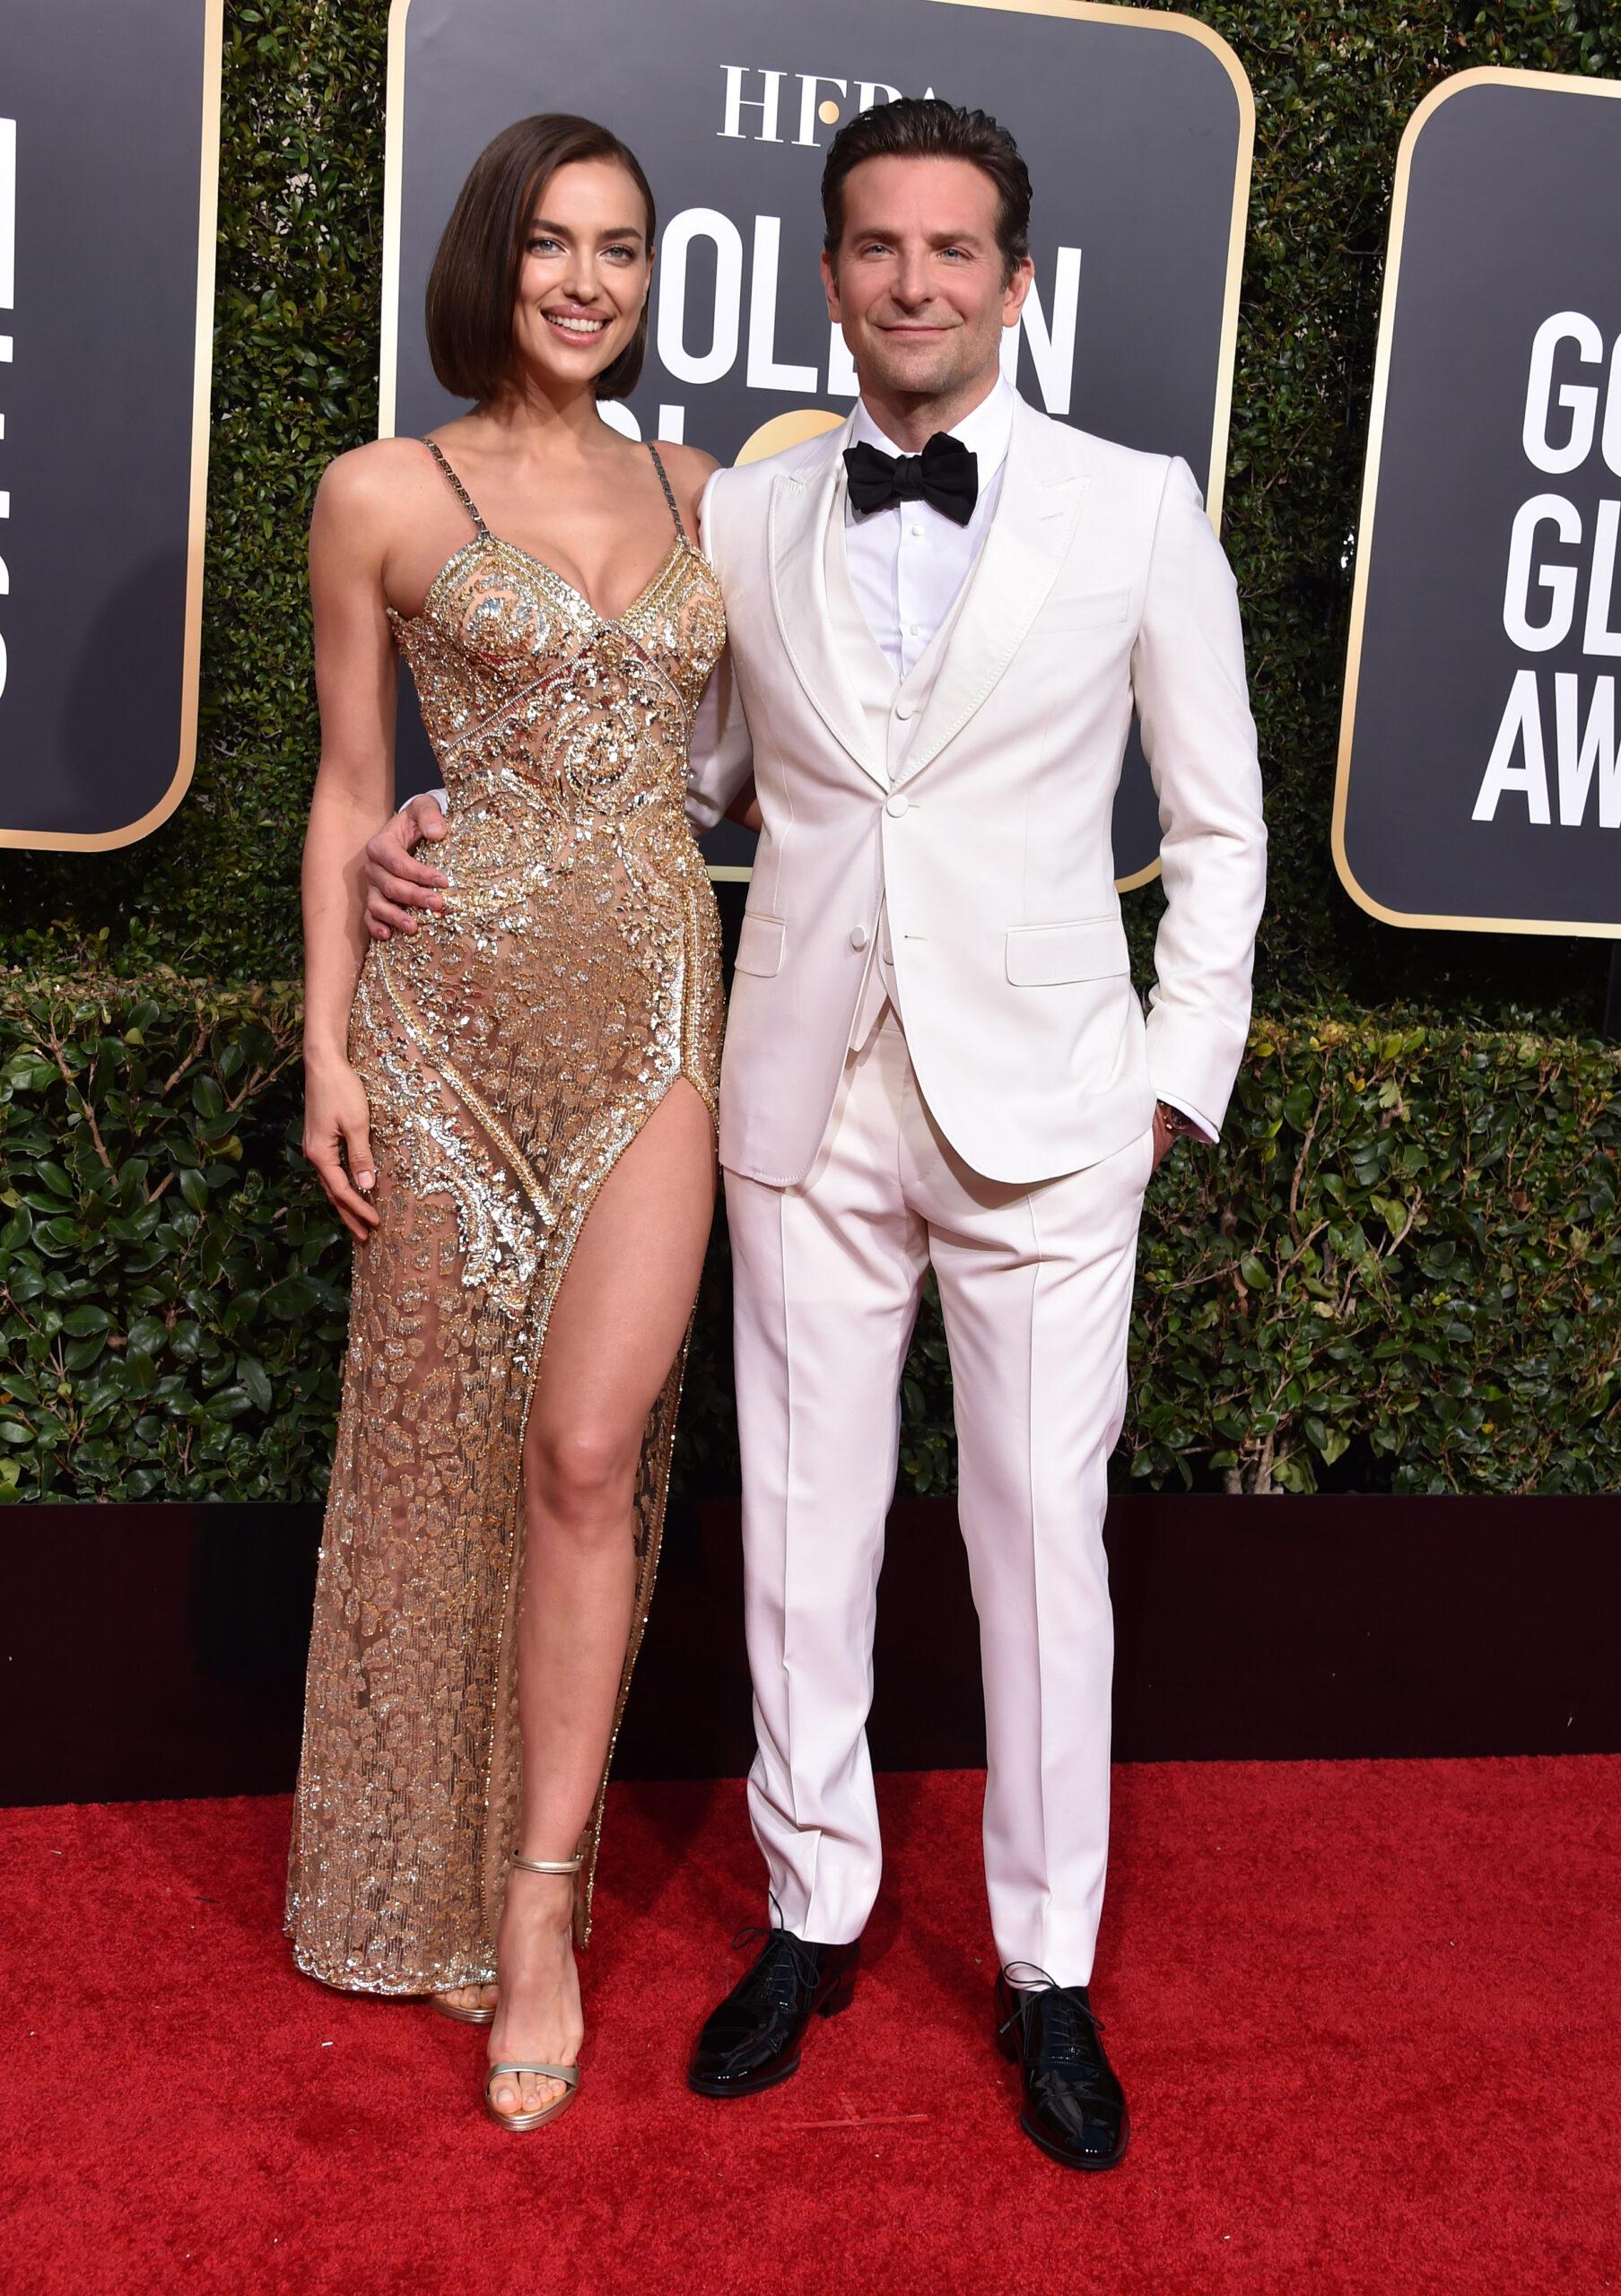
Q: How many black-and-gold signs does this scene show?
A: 3